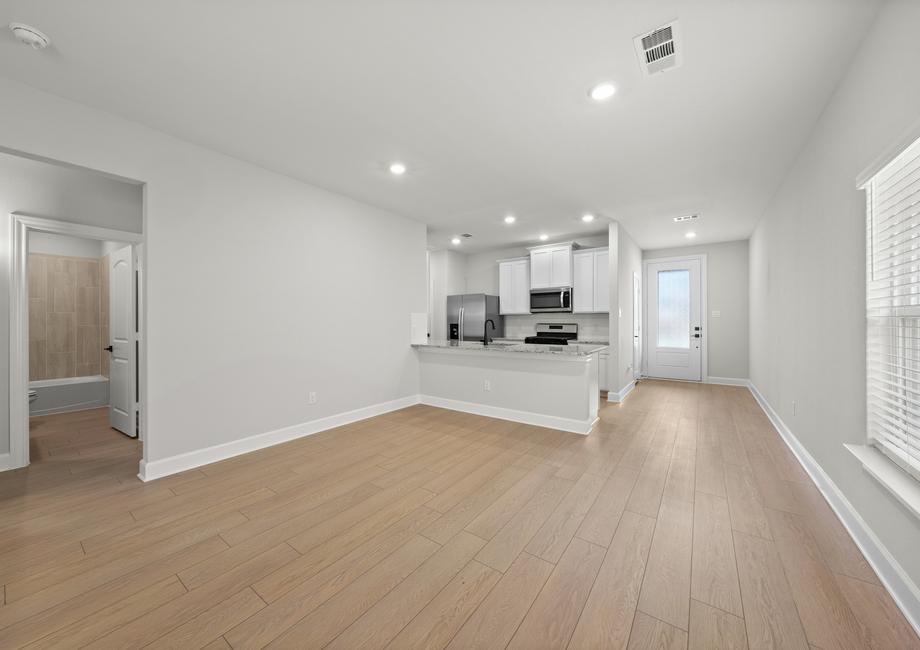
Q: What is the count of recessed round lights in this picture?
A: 7